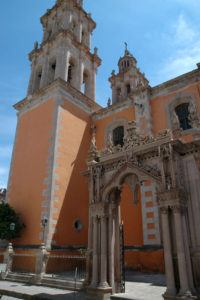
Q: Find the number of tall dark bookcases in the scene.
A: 0